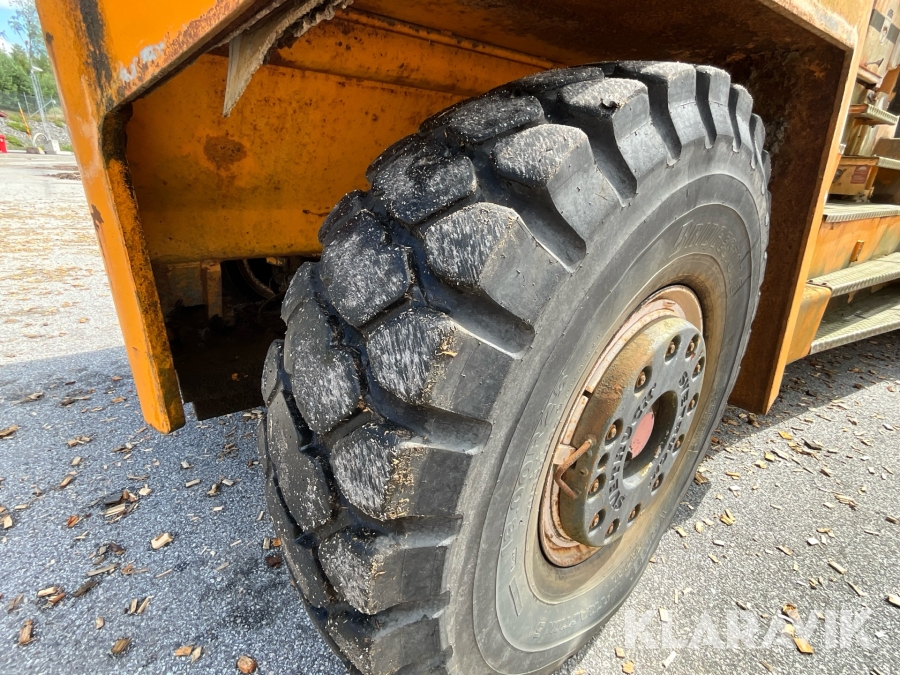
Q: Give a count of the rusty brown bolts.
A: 12